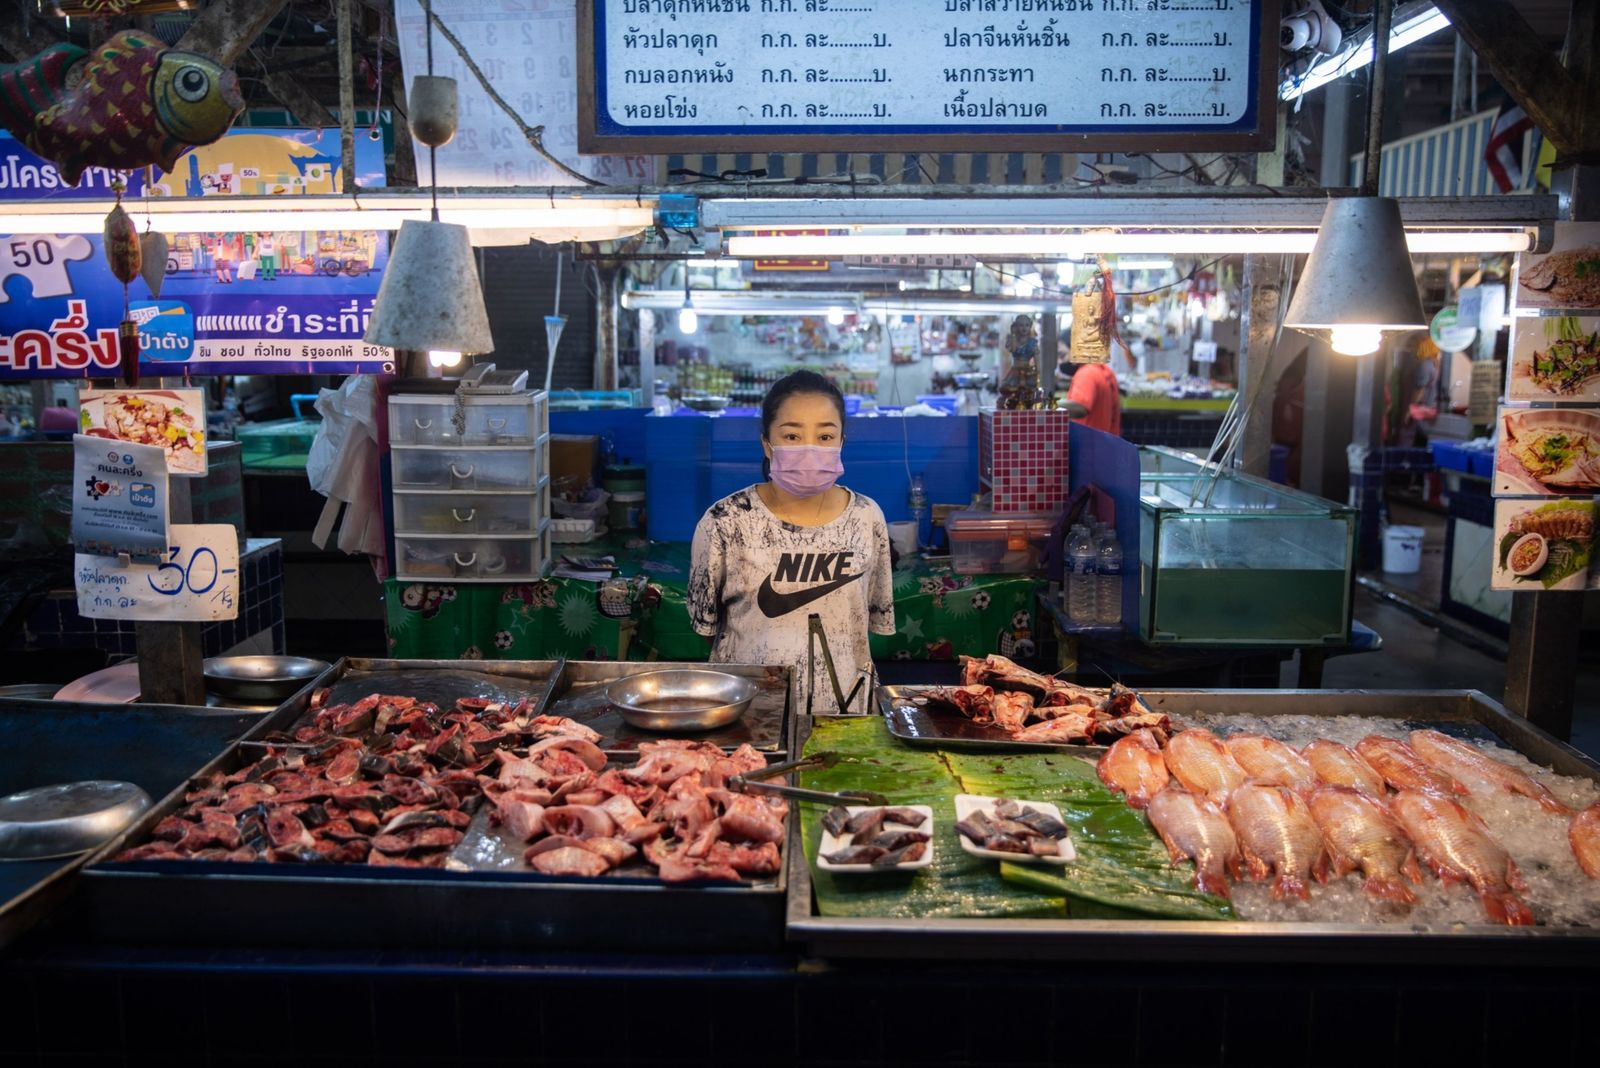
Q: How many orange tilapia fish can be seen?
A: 11